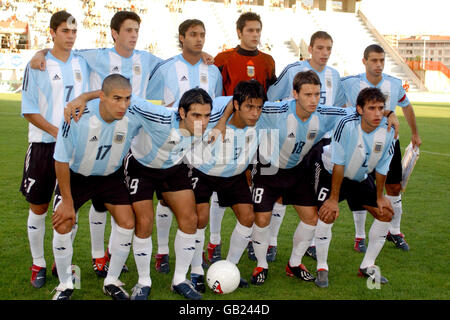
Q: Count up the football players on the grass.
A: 11